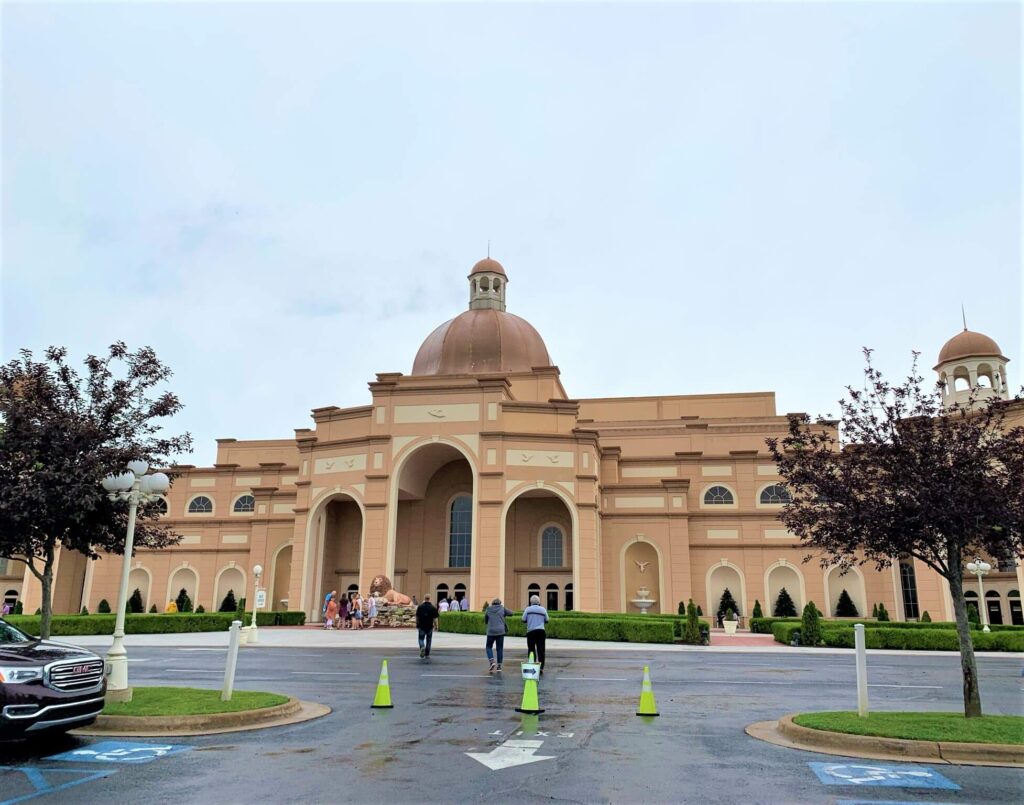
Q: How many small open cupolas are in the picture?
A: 2